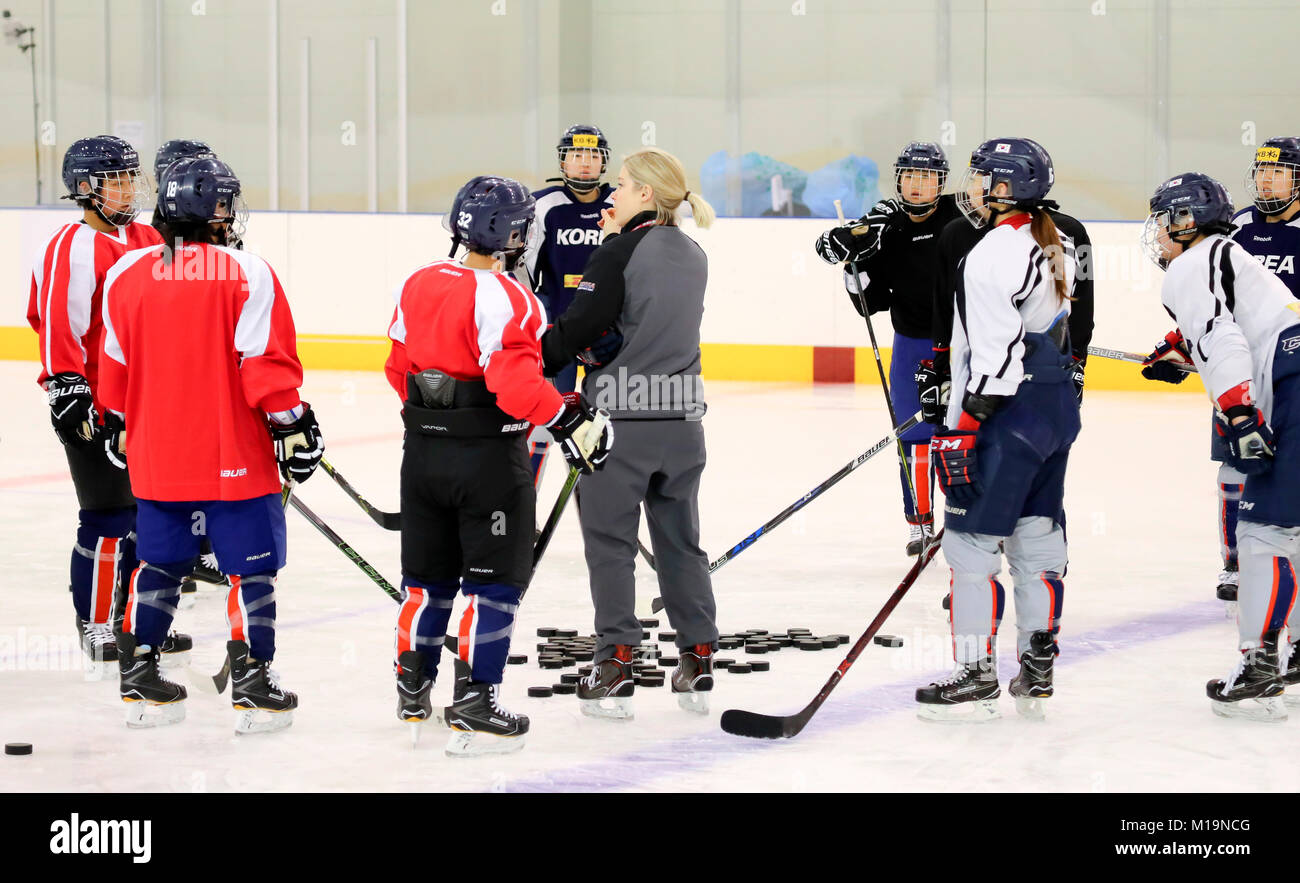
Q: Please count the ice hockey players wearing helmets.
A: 9